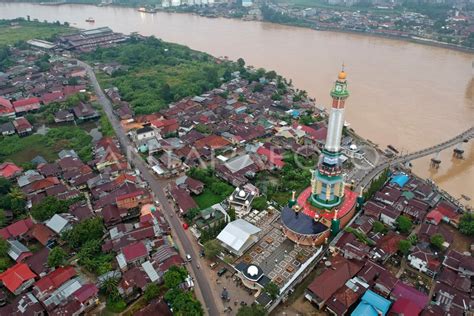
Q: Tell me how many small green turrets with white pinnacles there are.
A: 3